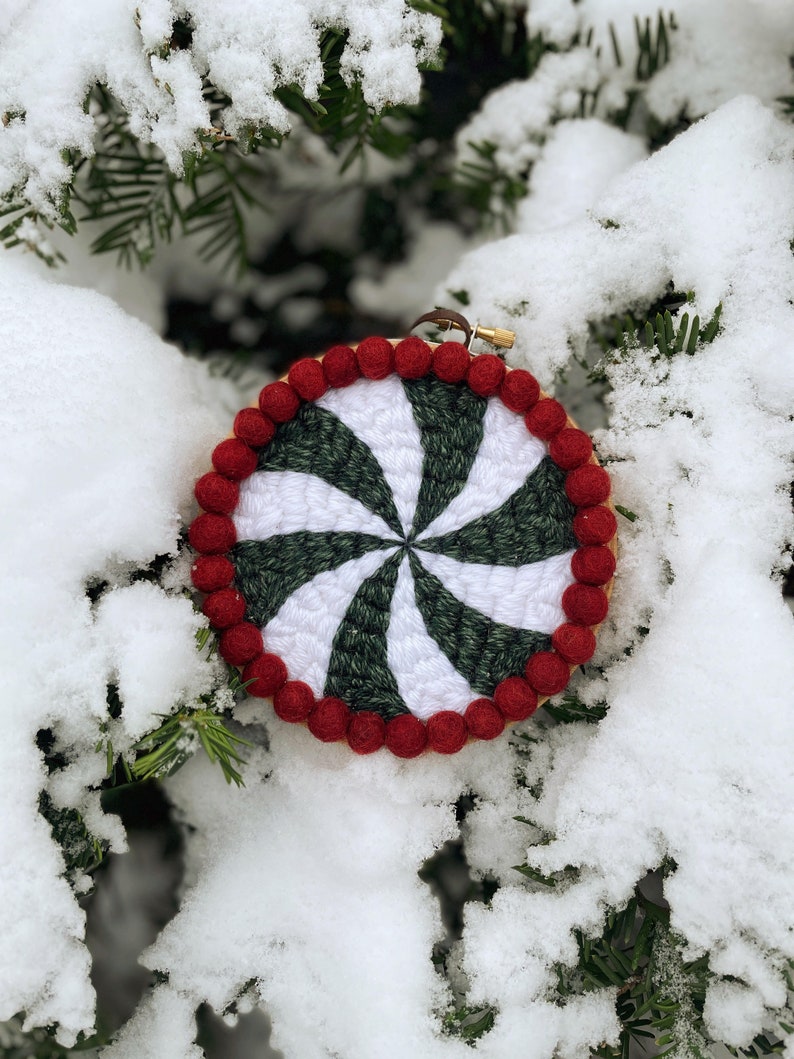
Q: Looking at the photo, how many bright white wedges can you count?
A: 6